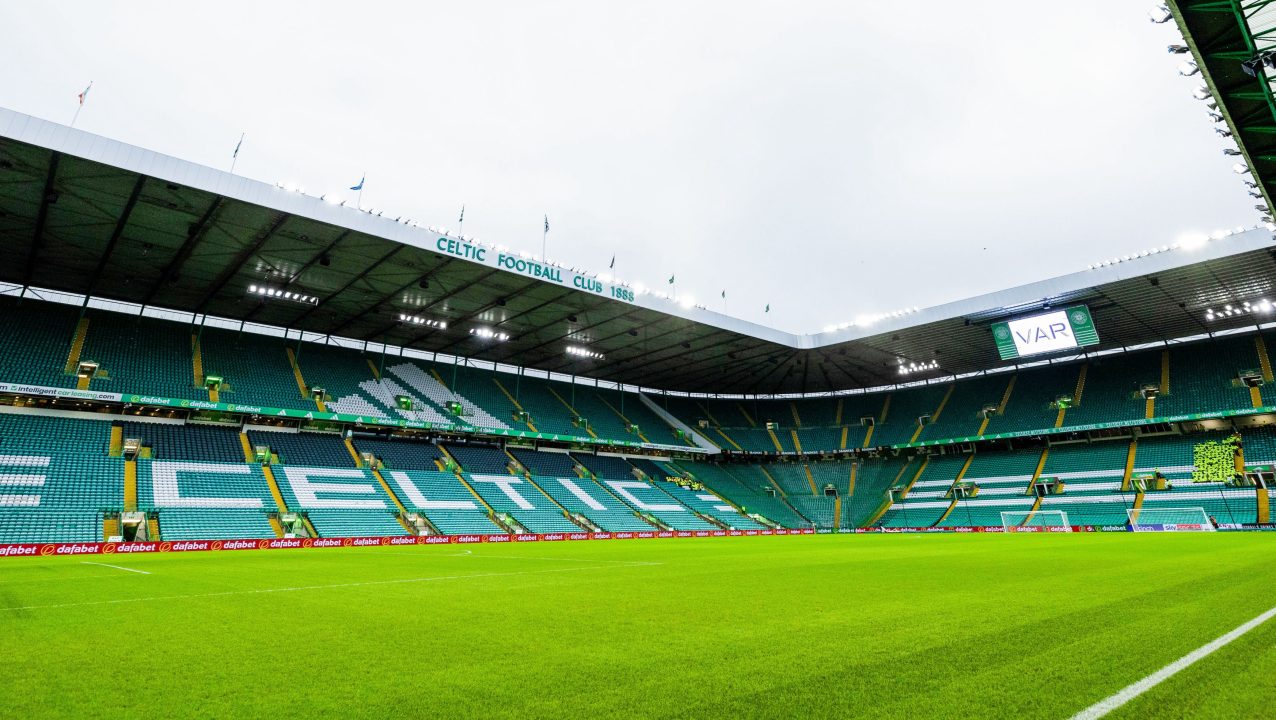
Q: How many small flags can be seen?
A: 9